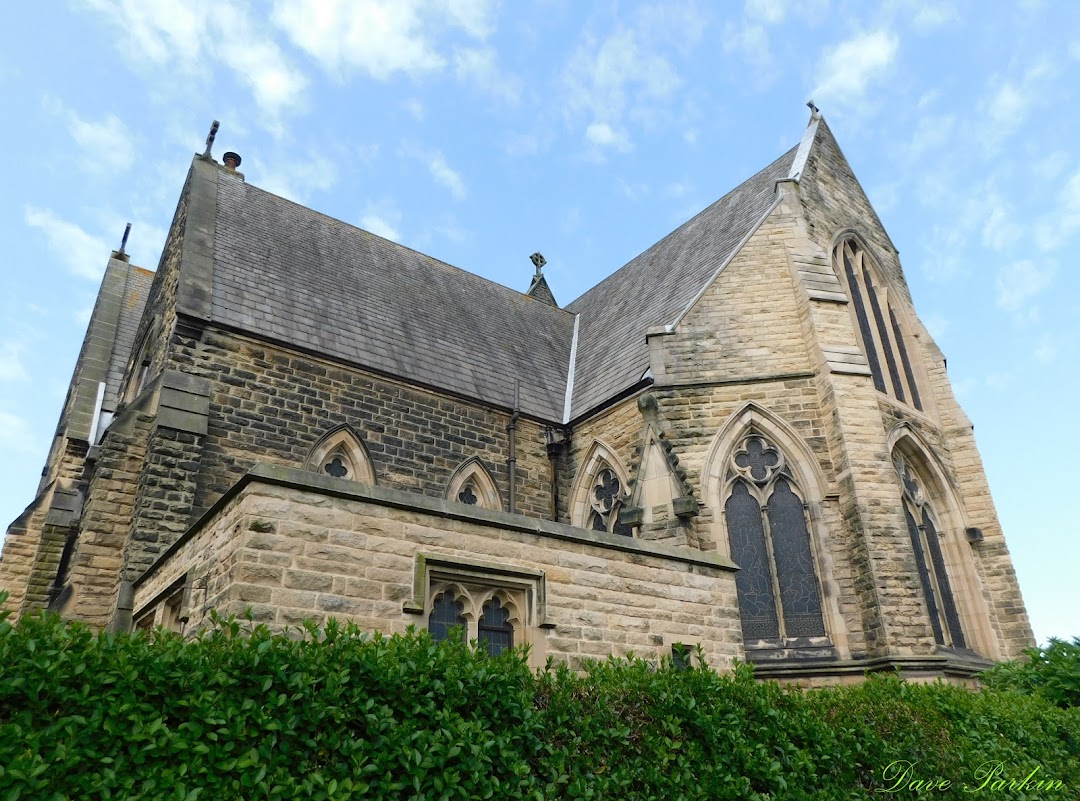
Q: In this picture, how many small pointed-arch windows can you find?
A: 2